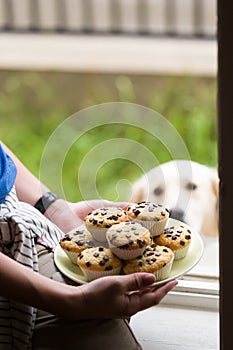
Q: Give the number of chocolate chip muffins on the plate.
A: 7